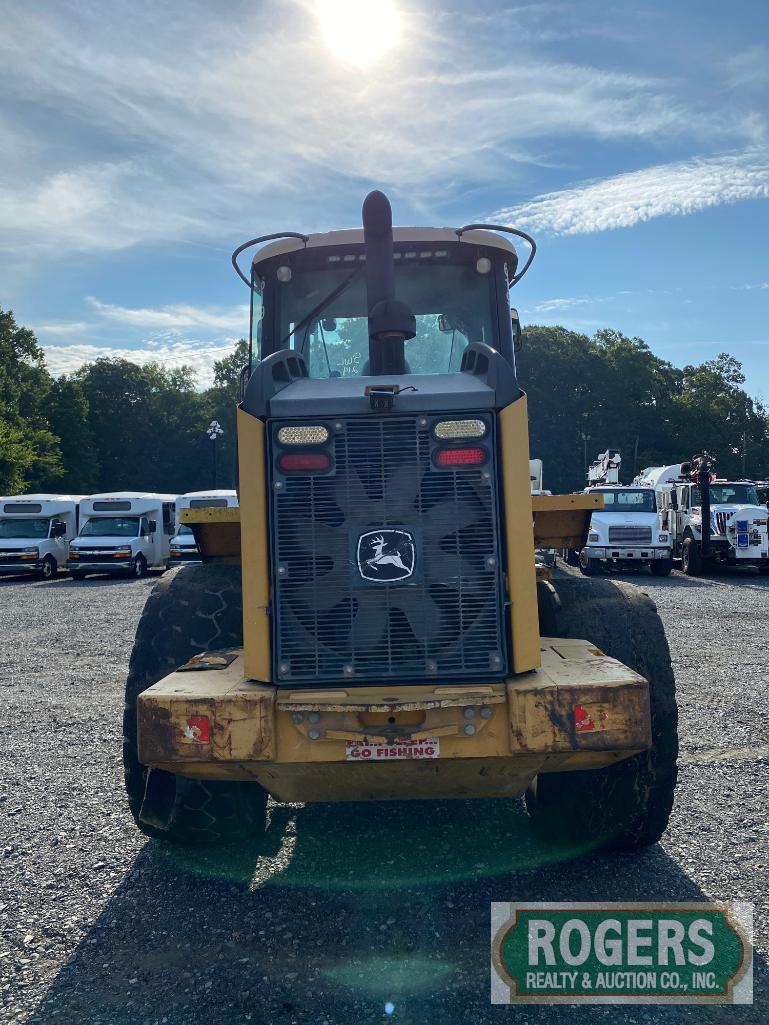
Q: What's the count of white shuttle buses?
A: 3